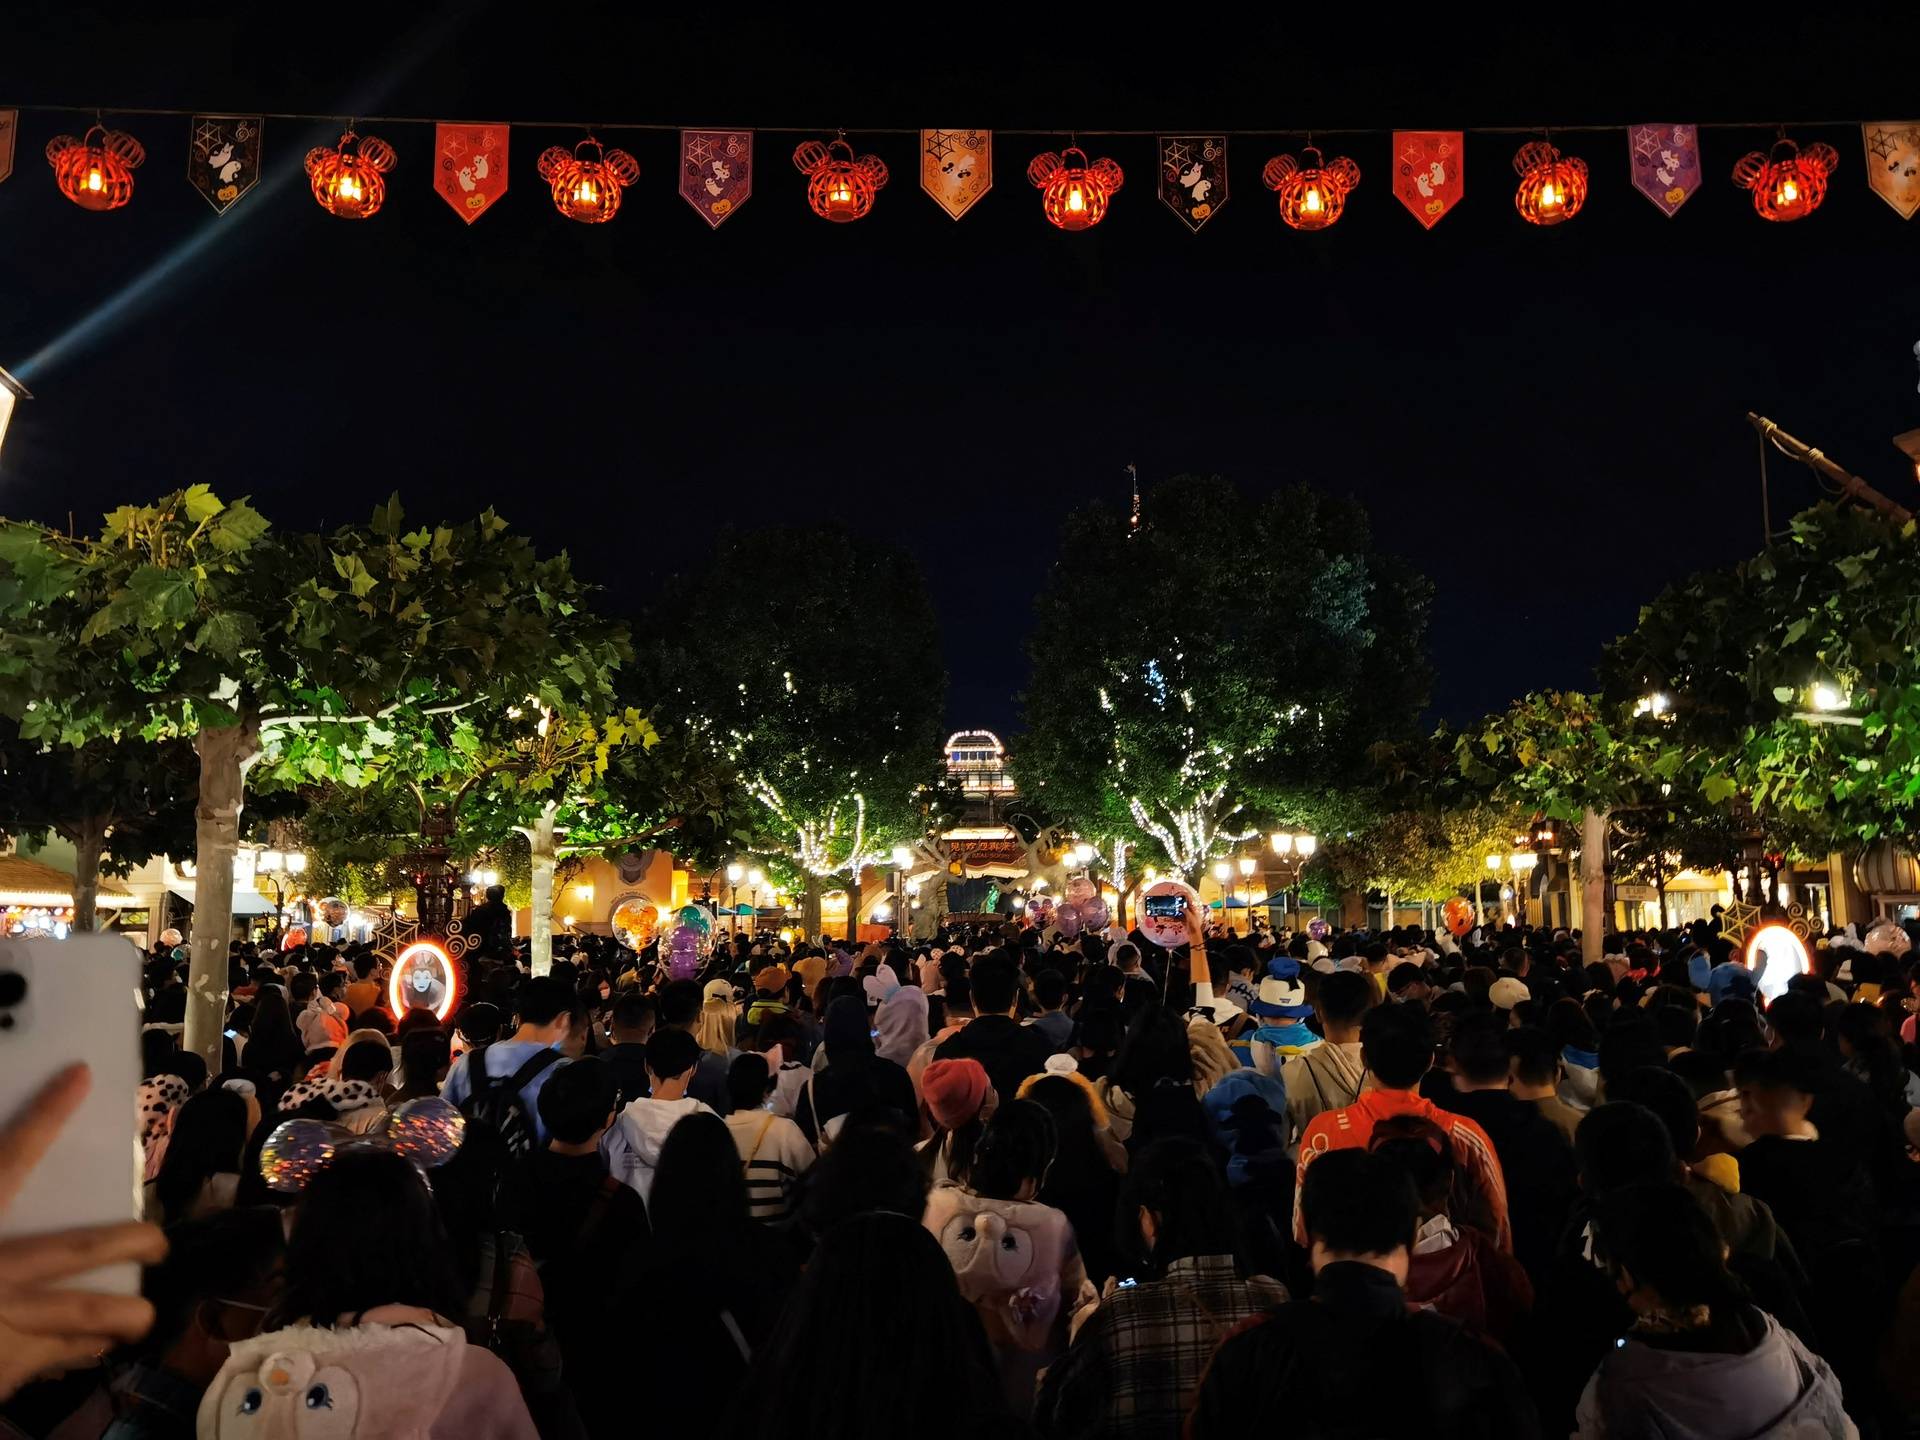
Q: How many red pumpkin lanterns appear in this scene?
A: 8